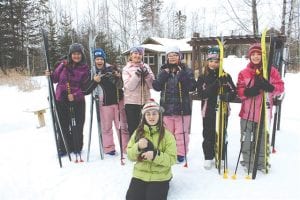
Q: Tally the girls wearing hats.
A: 7